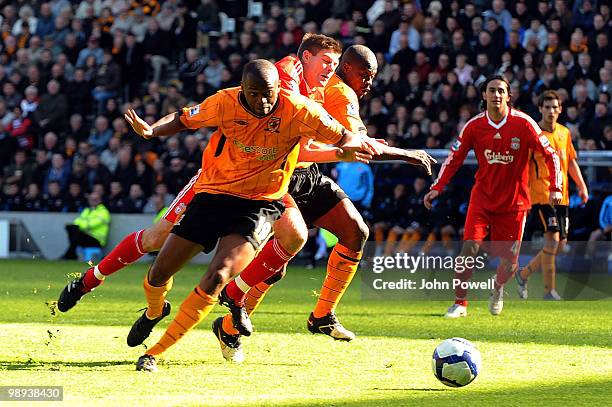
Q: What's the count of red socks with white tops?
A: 2